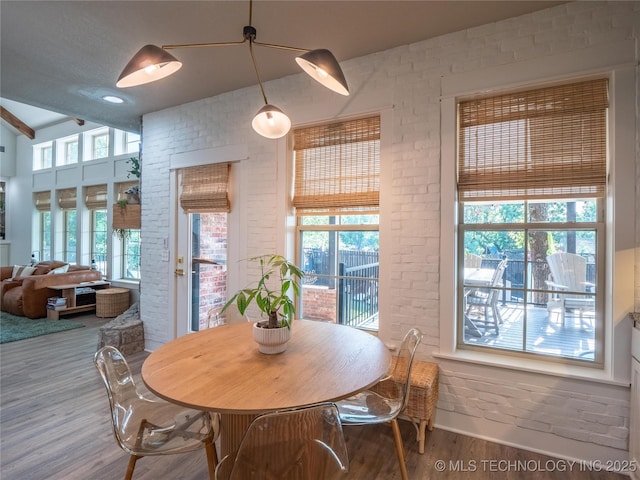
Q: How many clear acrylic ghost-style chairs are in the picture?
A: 4